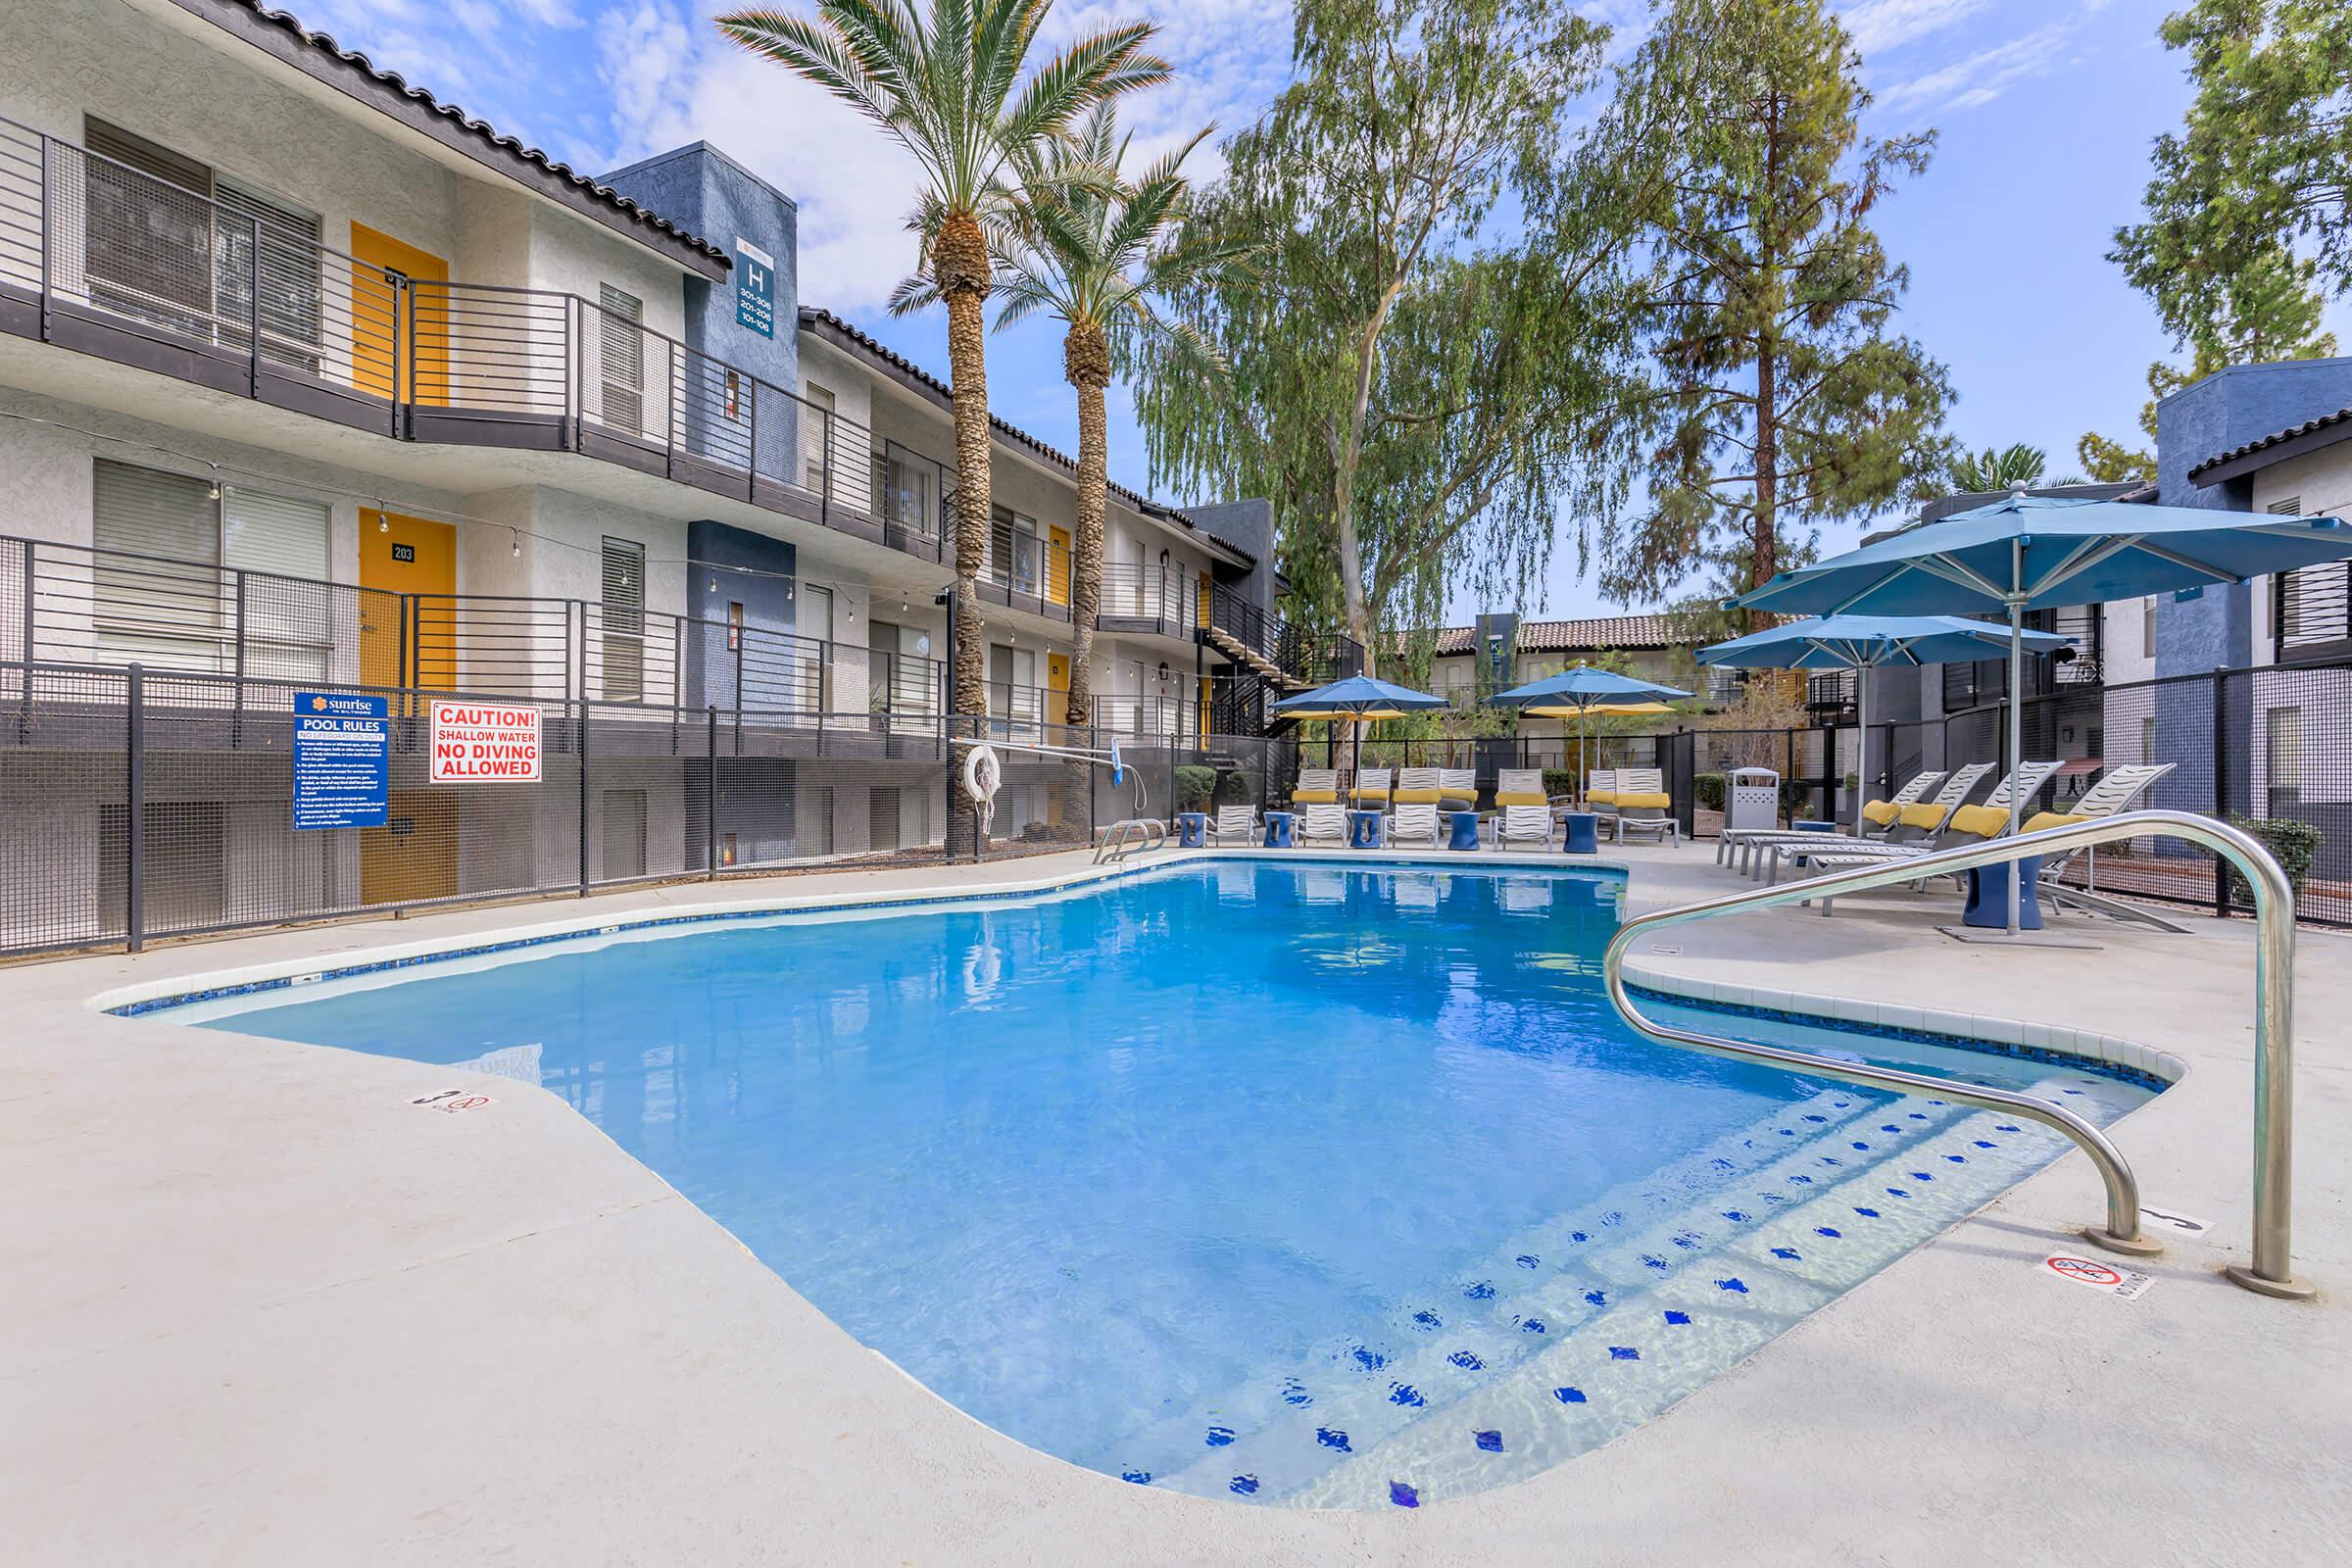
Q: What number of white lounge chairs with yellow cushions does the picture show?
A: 11